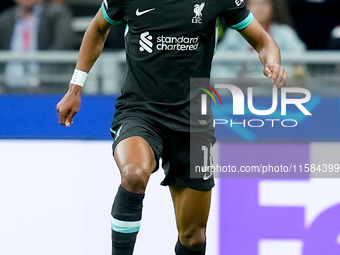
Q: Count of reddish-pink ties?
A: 1